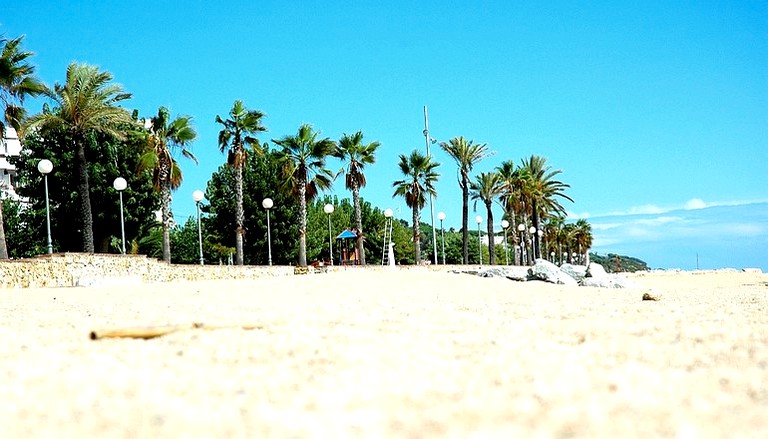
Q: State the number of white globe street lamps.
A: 12